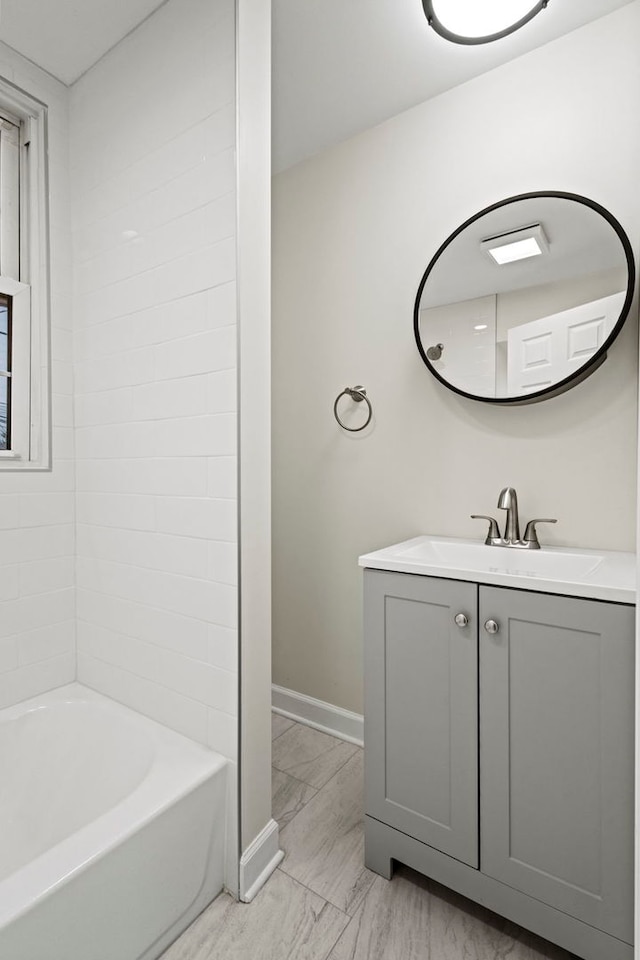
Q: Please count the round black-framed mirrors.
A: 1